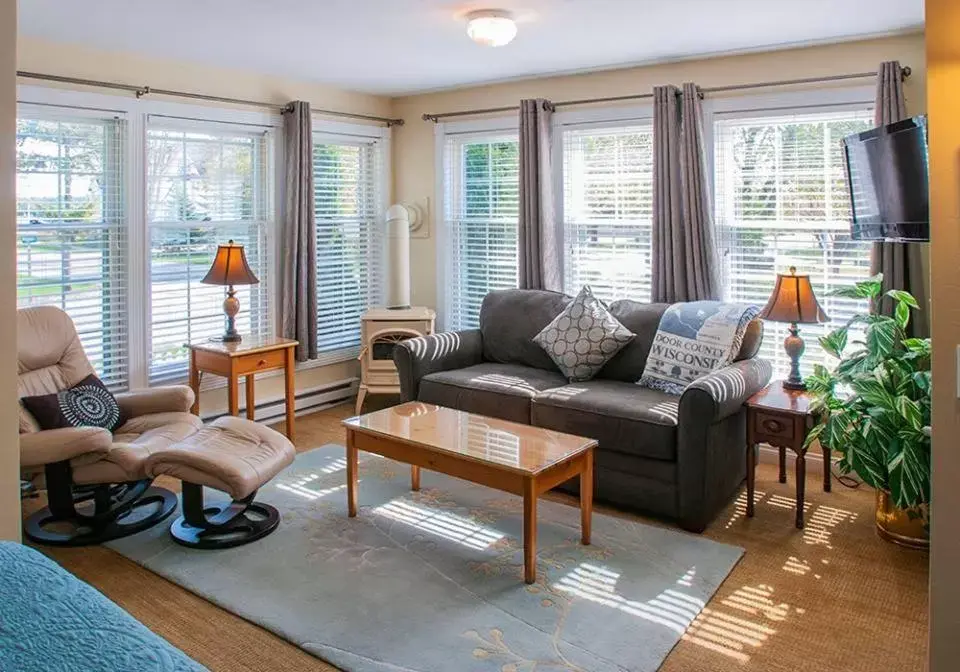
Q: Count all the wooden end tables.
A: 2